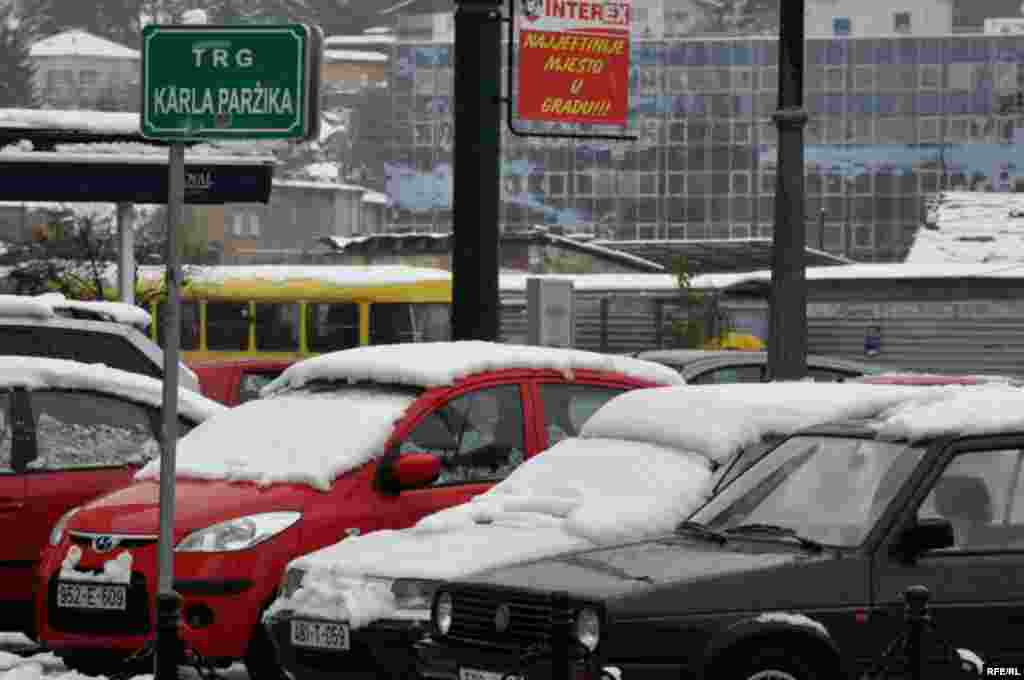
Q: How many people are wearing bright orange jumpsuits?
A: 0